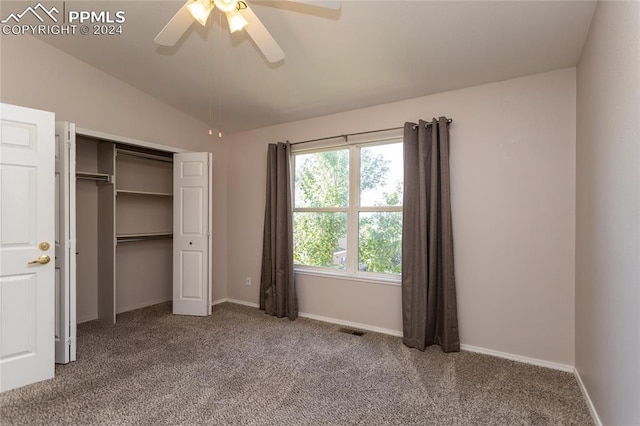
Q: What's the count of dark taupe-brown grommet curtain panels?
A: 2